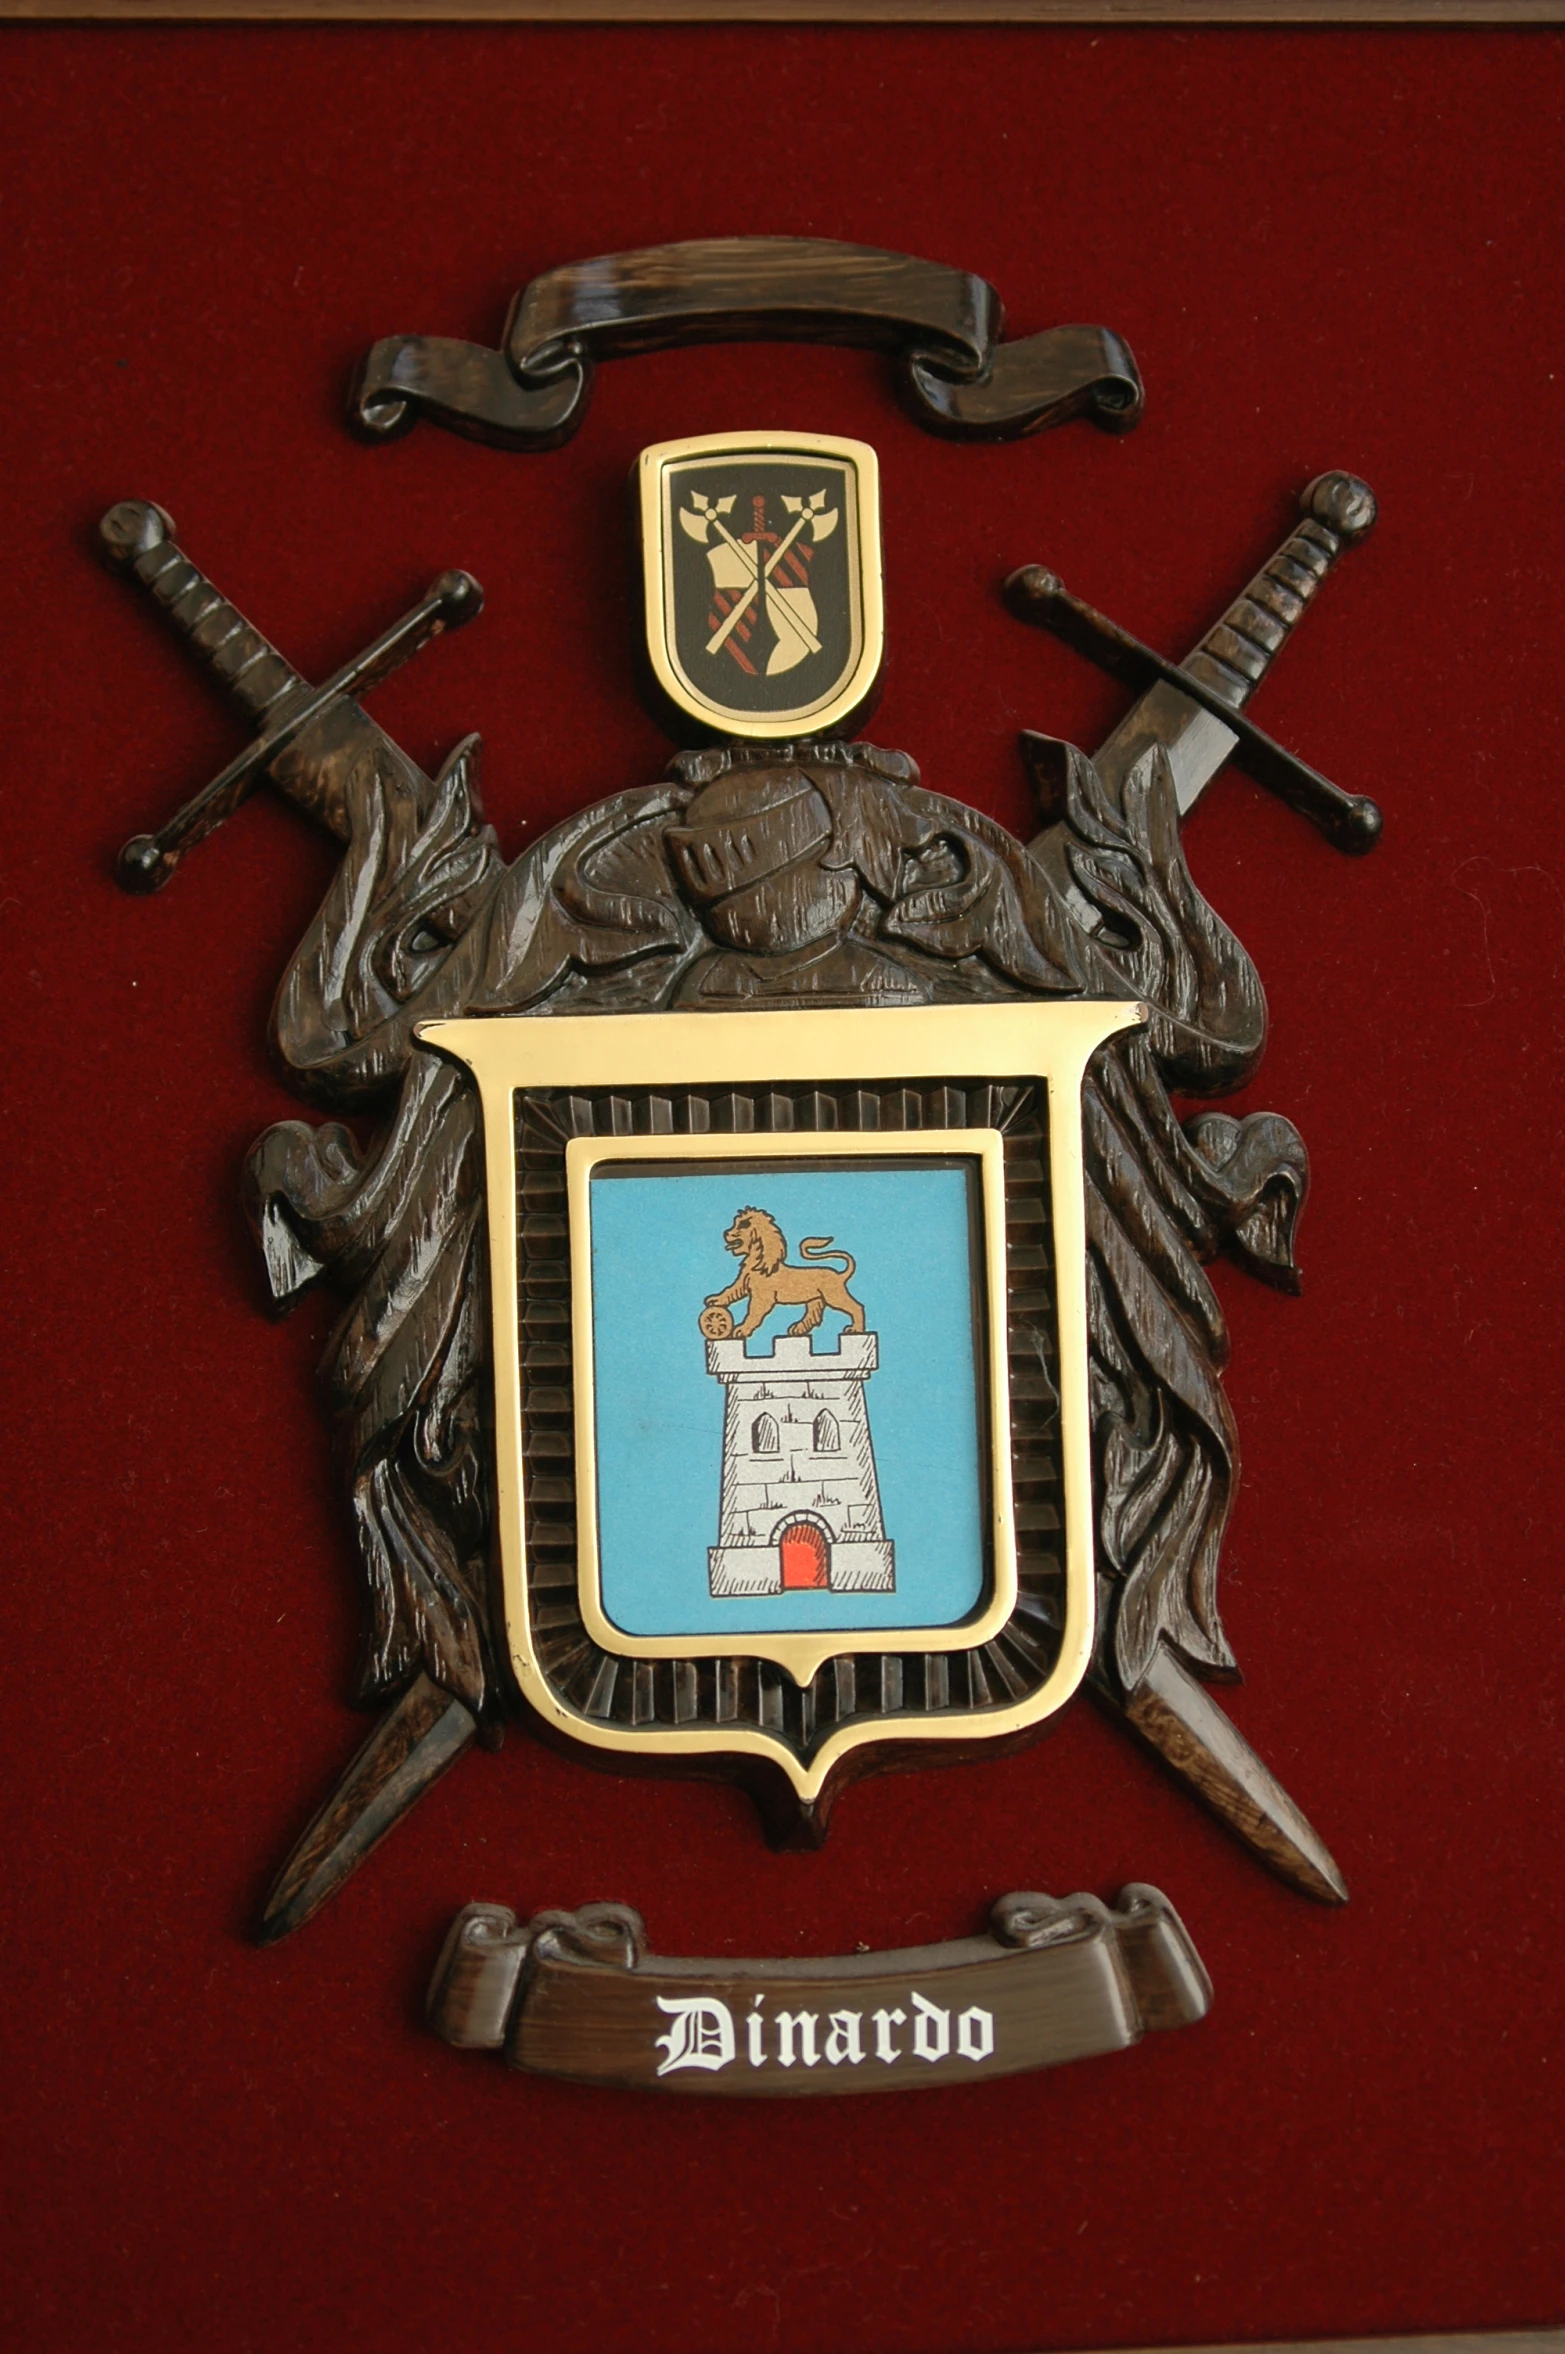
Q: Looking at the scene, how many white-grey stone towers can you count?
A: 1